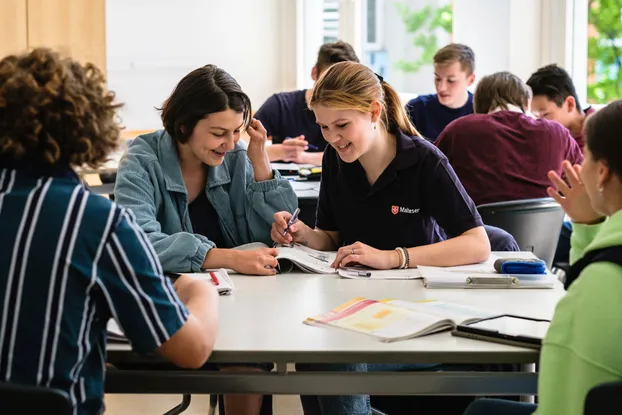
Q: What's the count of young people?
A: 8